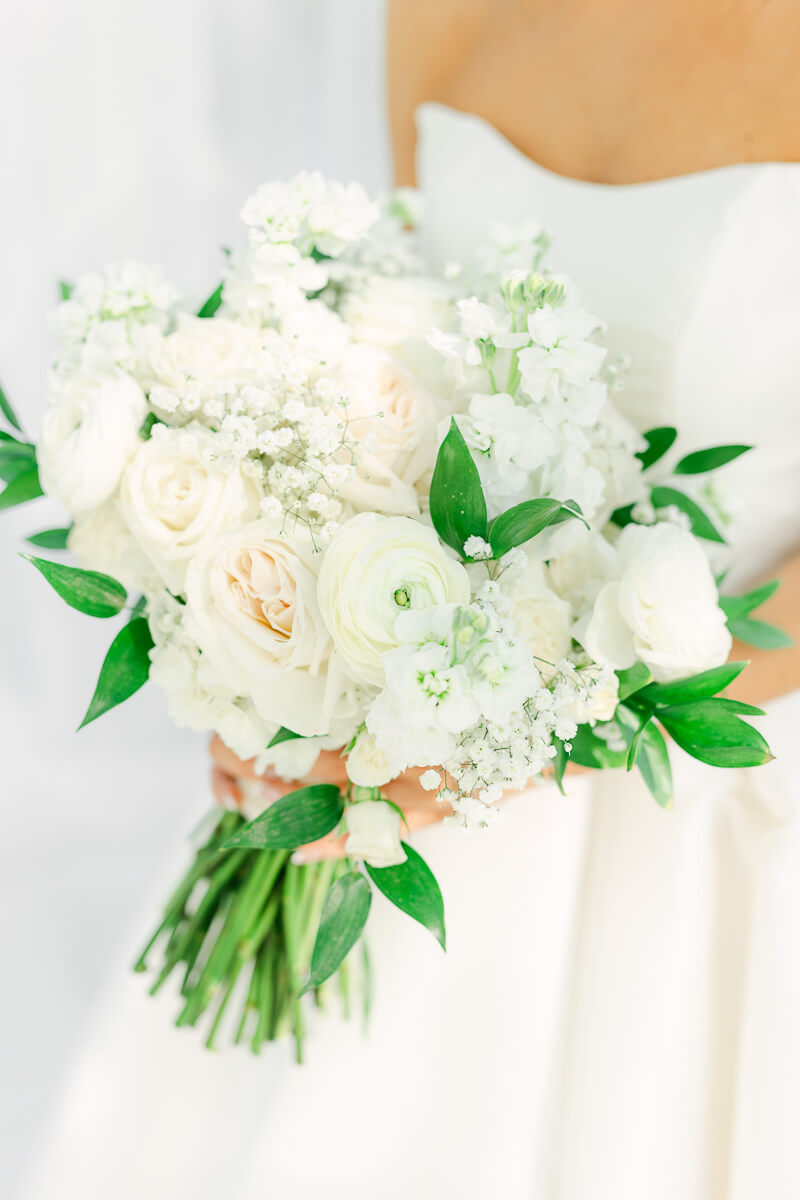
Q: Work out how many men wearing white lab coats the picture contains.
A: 0